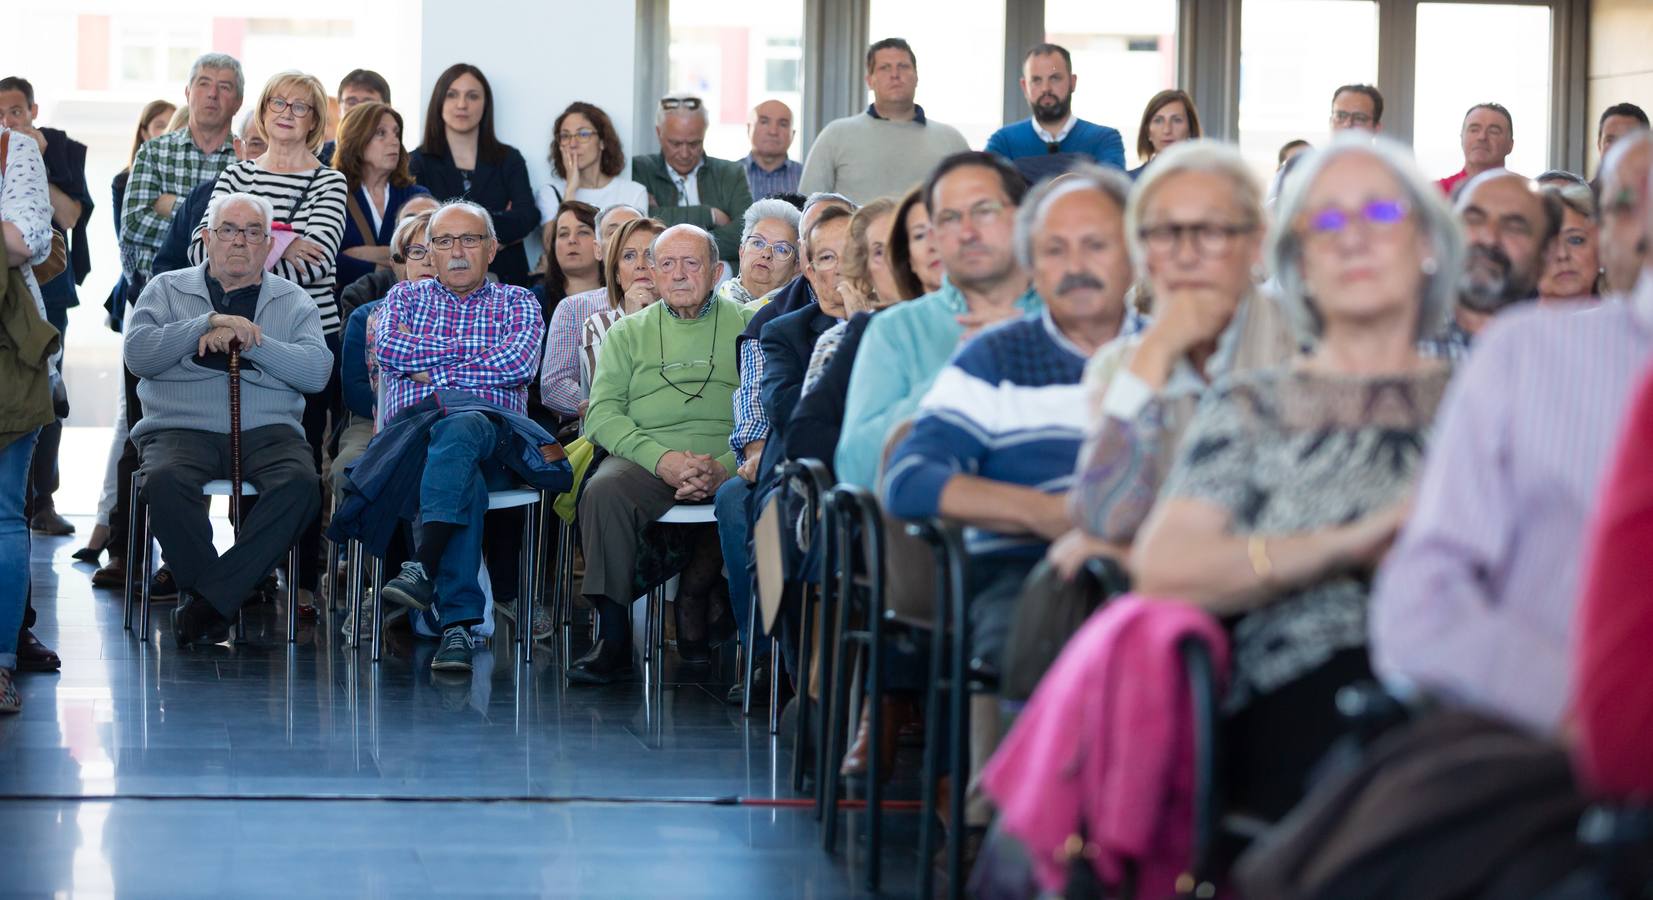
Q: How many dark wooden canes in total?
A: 1